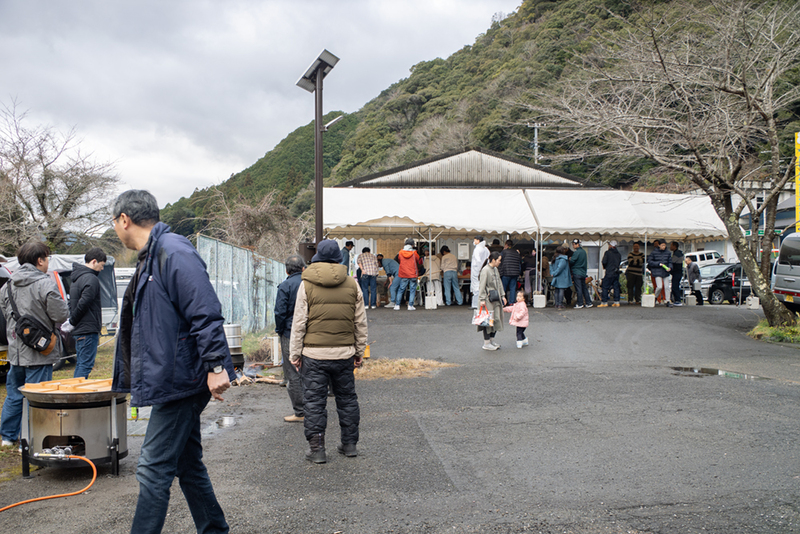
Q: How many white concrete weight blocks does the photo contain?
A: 5